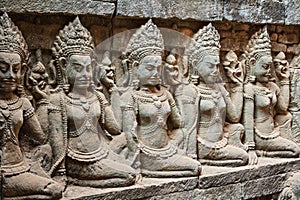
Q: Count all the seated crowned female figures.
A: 5